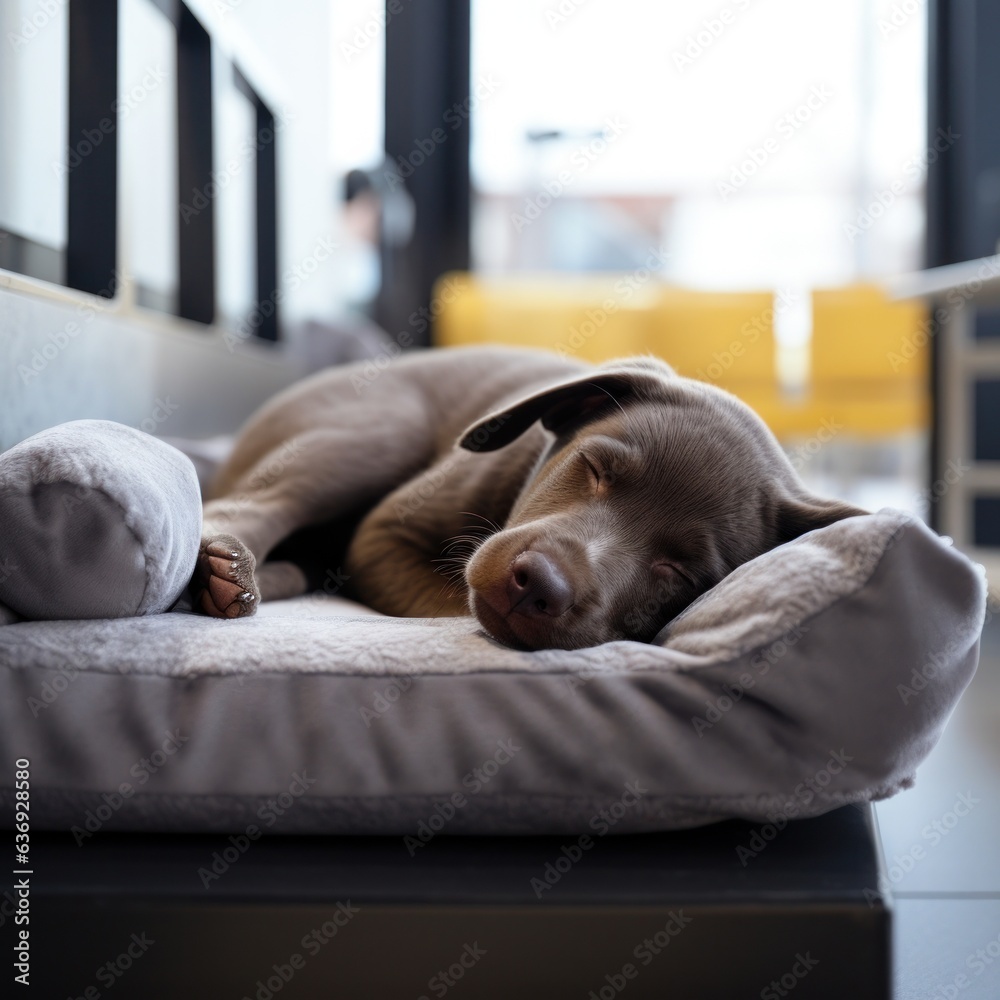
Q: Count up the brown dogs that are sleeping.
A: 1